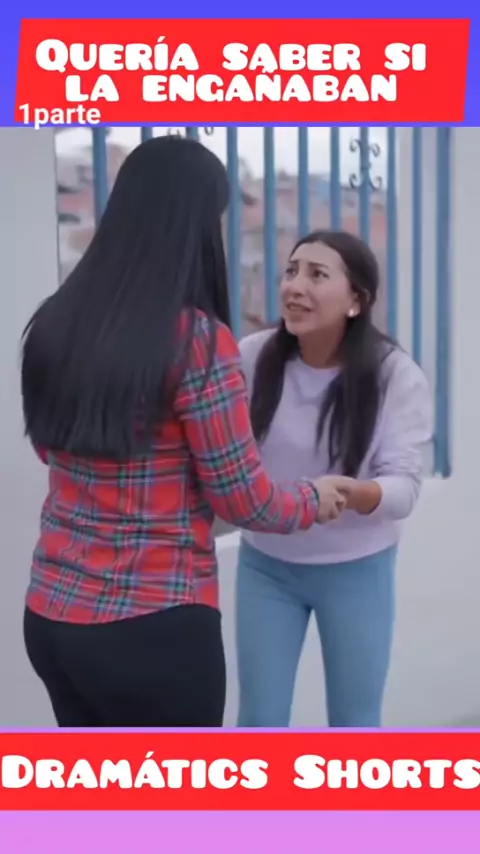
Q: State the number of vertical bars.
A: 11